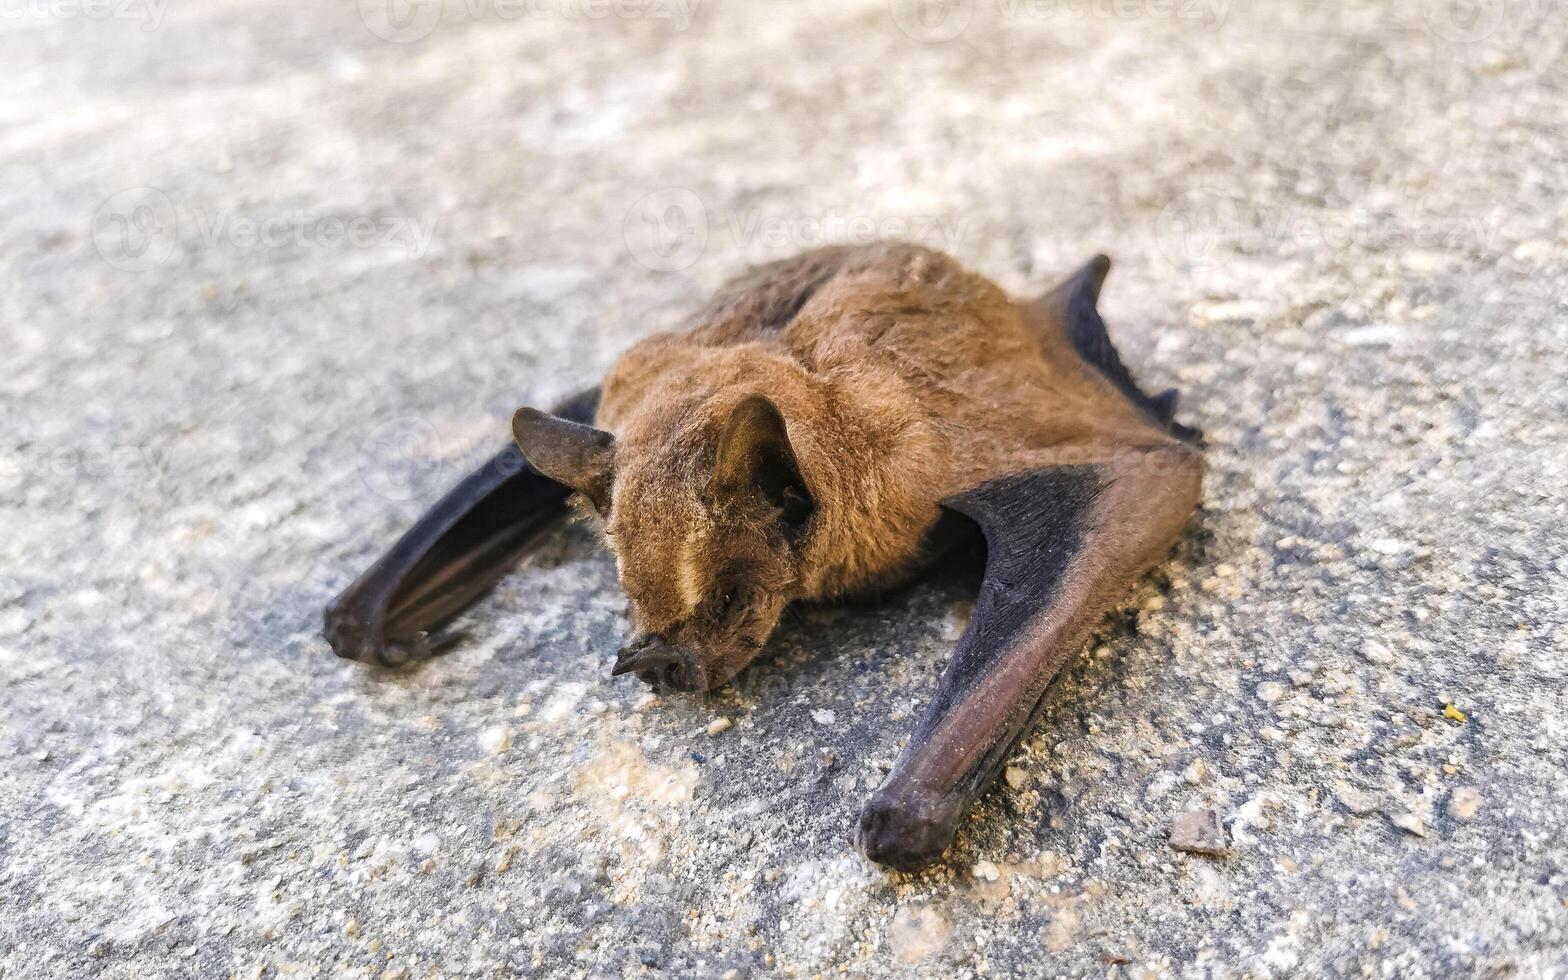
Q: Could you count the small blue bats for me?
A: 0